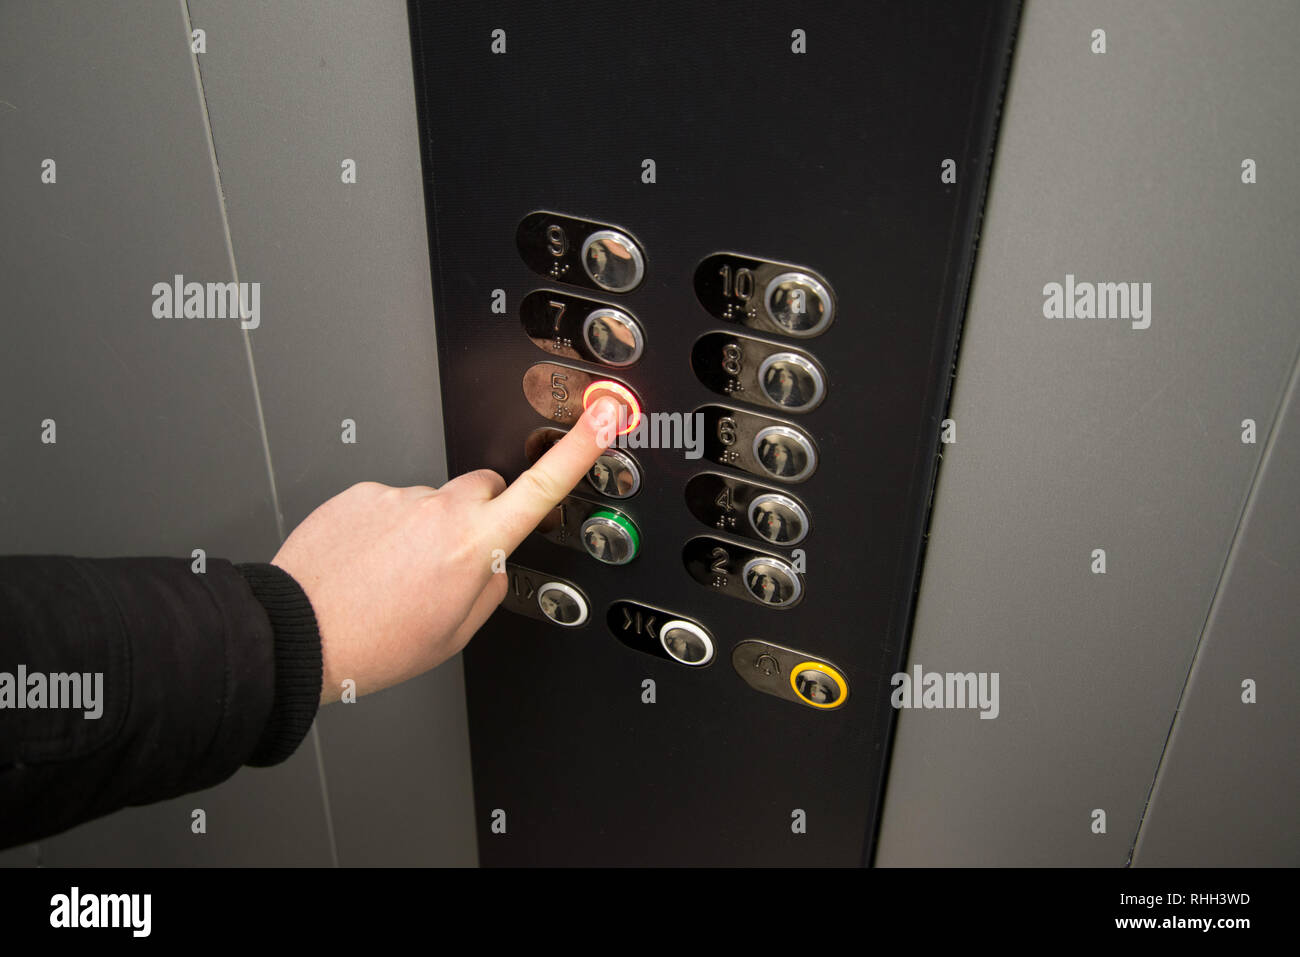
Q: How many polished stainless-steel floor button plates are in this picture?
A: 10